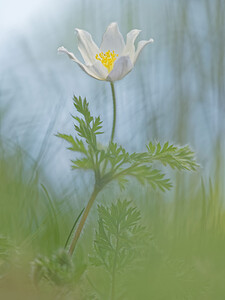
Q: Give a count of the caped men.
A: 0